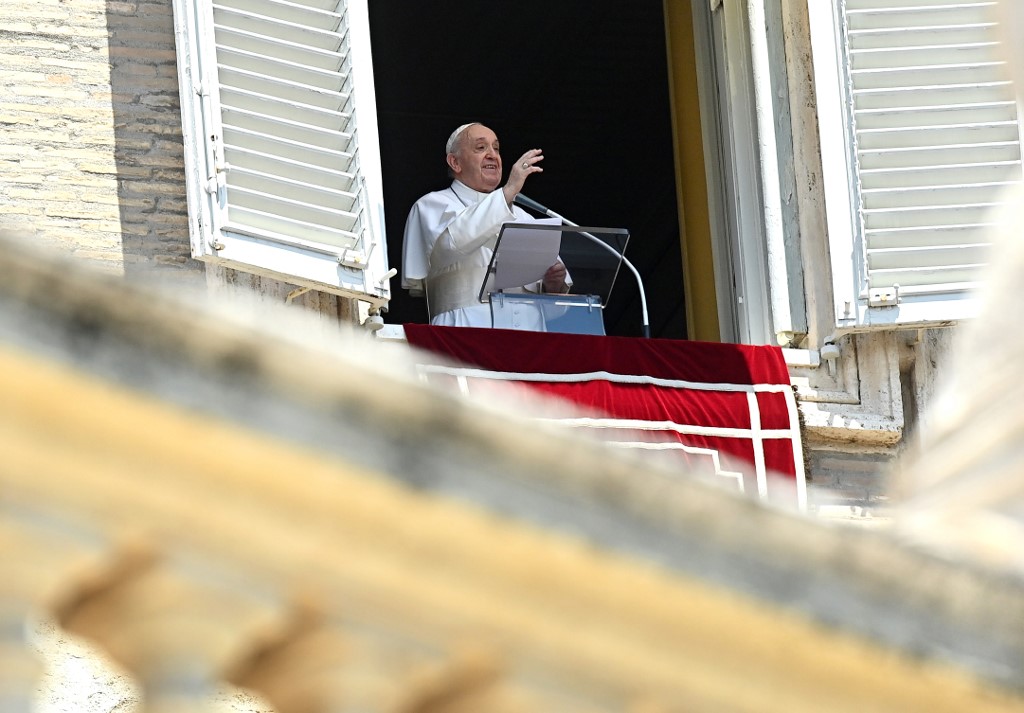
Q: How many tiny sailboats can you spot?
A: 0